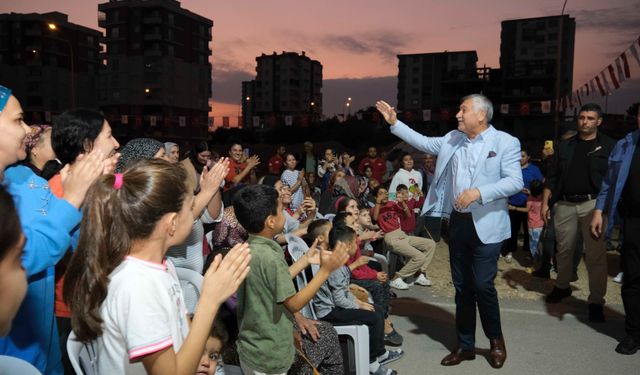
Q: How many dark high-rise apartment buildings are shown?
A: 5